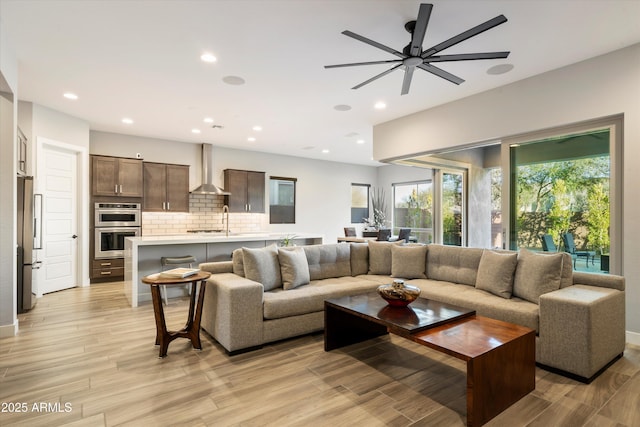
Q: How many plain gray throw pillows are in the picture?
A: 6